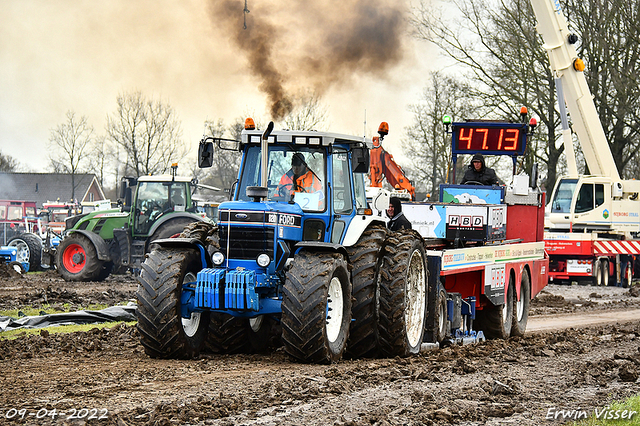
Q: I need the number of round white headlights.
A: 2